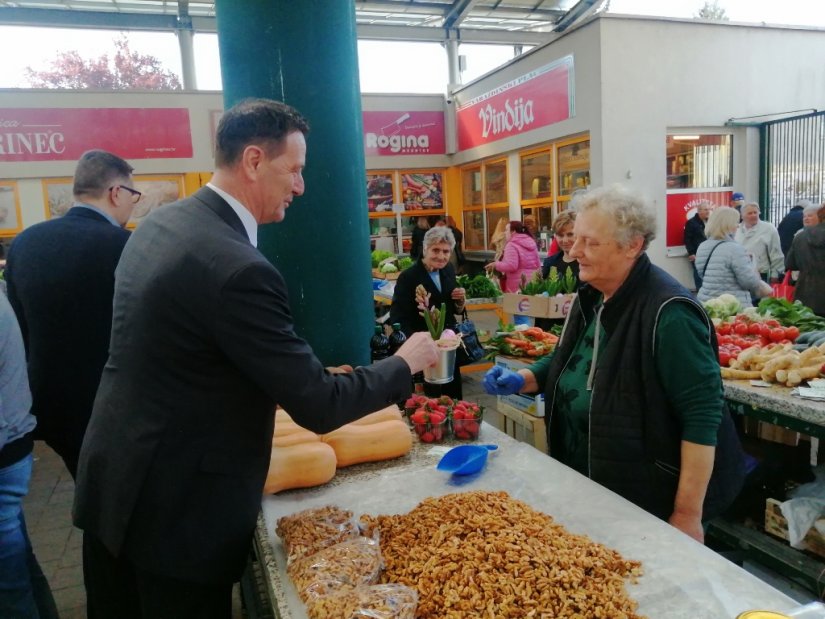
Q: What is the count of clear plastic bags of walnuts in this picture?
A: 3